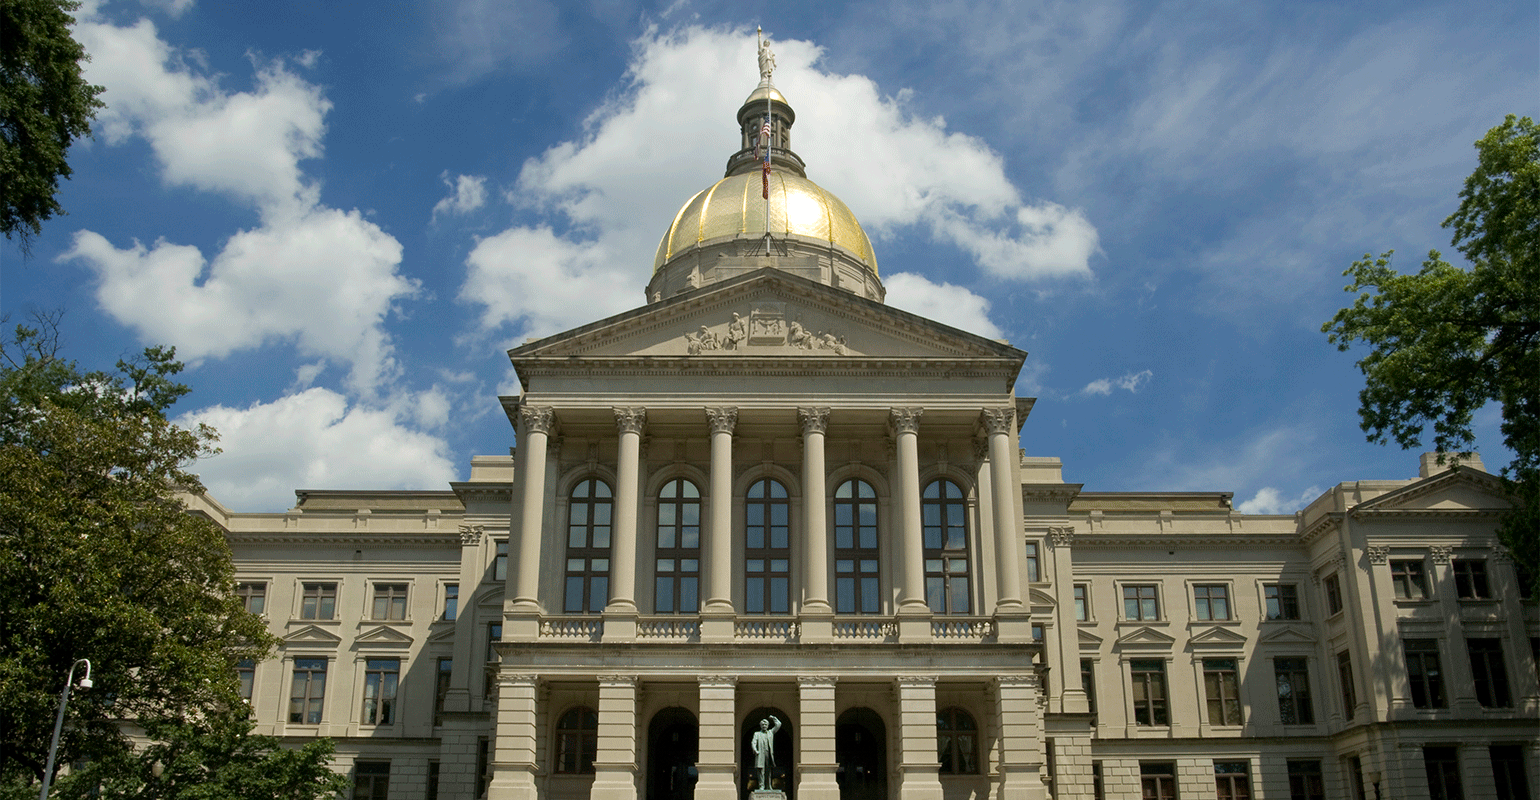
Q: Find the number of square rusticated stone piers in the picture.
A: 6